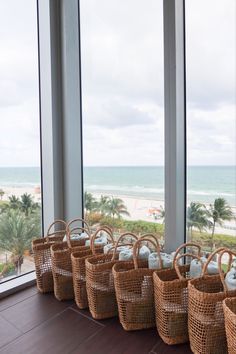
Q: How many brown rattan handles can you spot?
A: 14